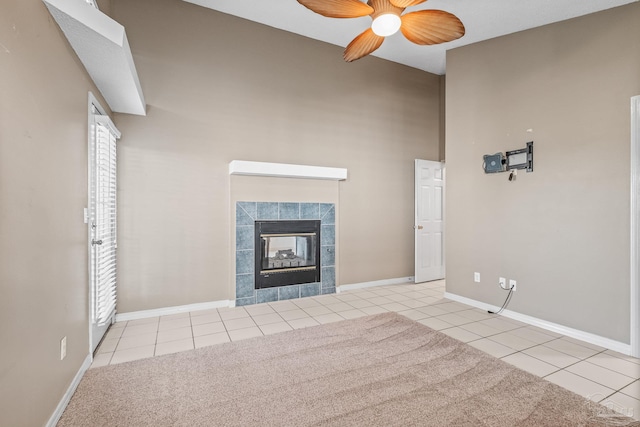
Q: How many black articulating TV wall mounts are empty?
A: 1